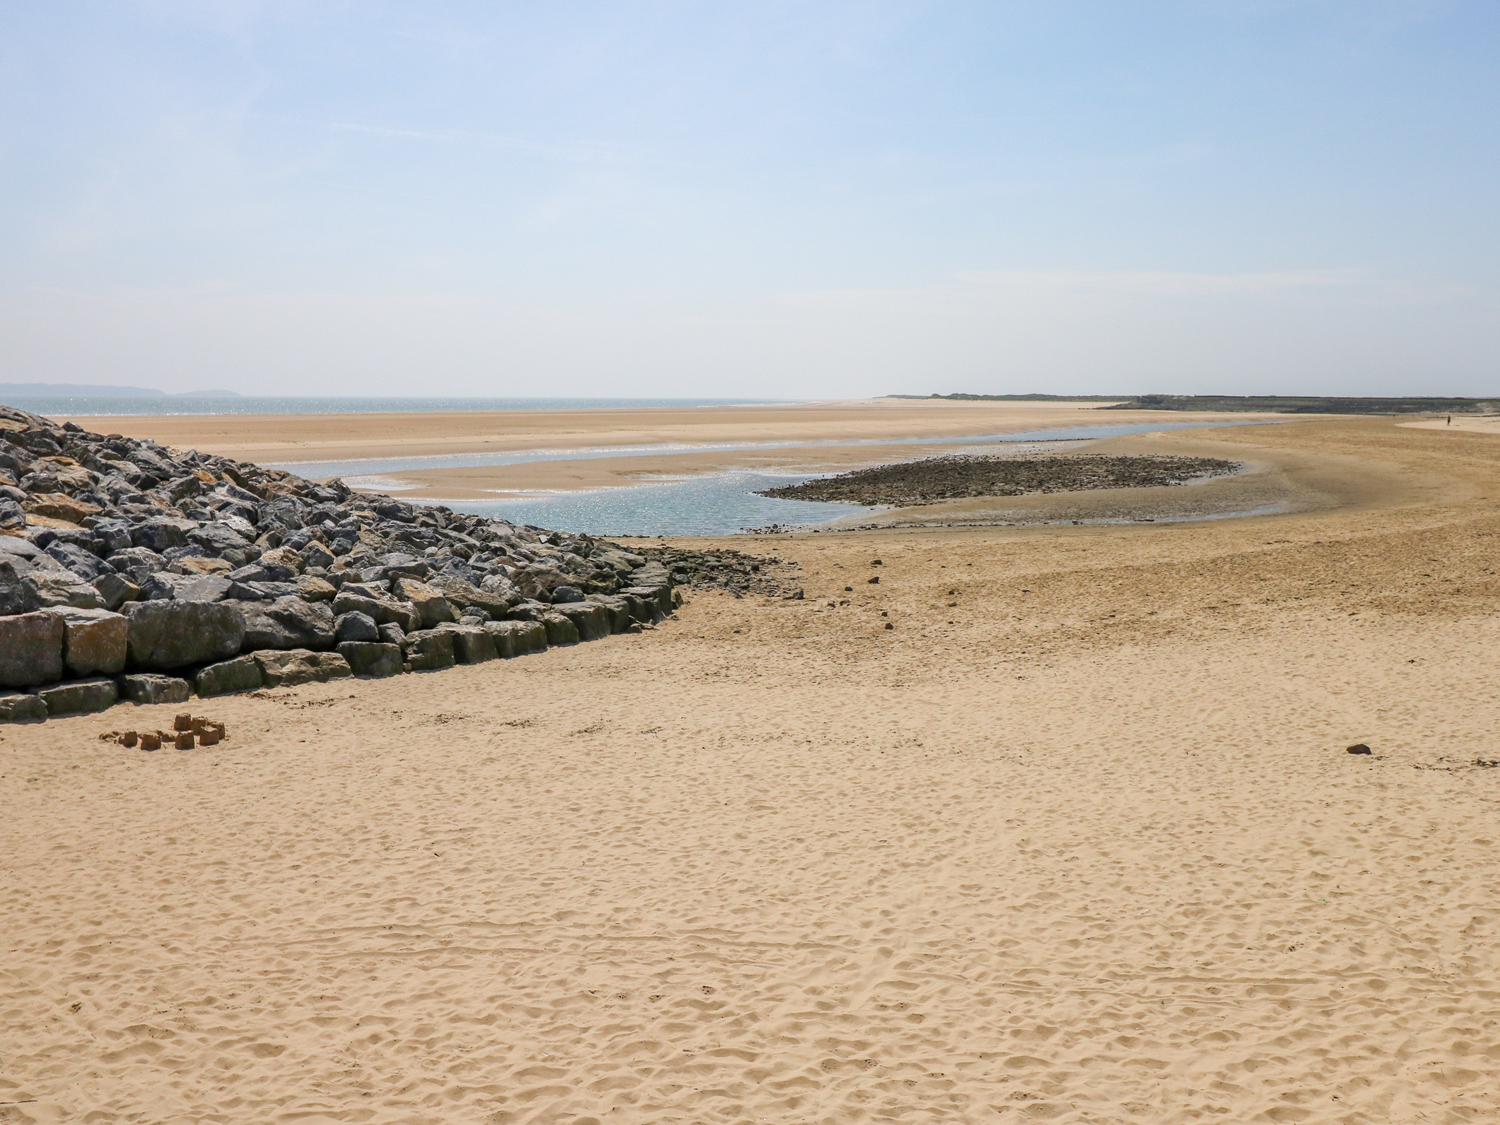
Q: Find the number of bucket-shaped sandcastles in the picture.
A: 7